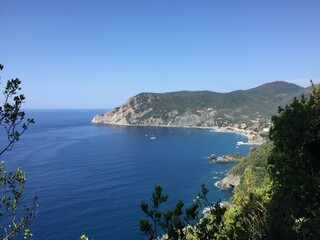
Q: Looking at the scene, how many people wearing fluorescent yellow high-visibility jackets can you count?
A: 0